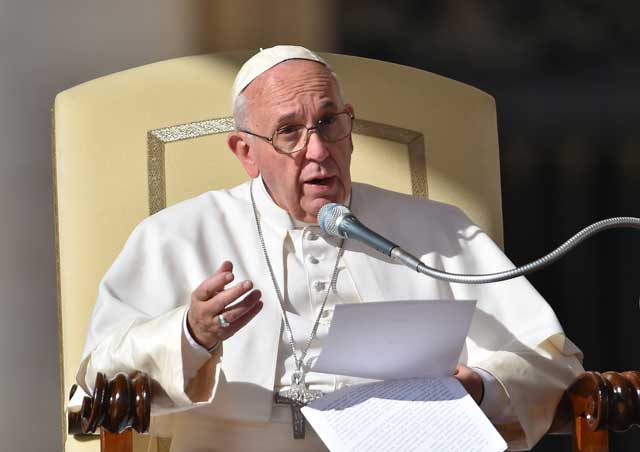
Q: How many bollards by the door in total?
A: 0